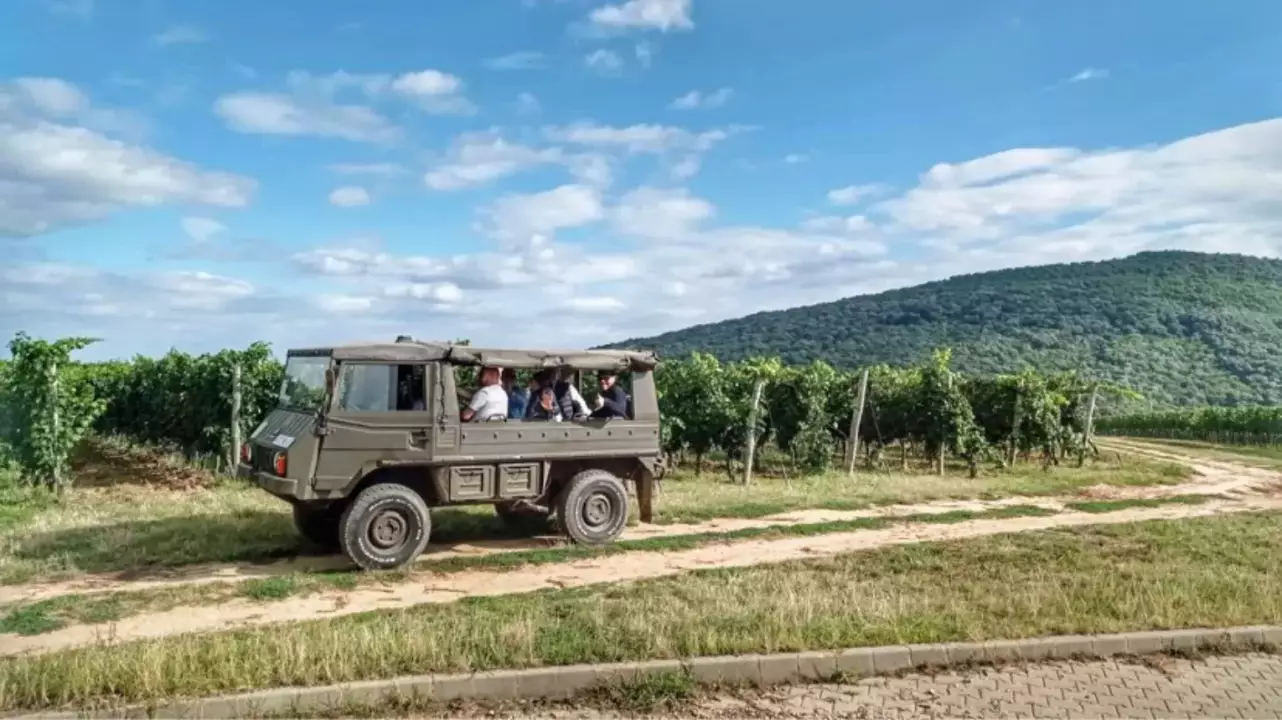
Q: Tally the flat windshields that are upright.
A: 1